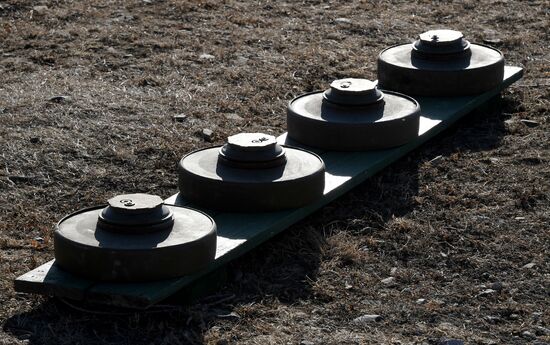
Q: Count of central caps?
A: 4